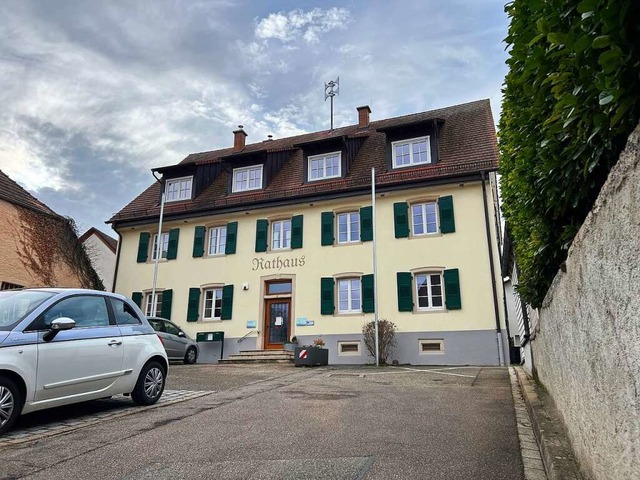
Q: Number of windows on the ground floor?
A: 4